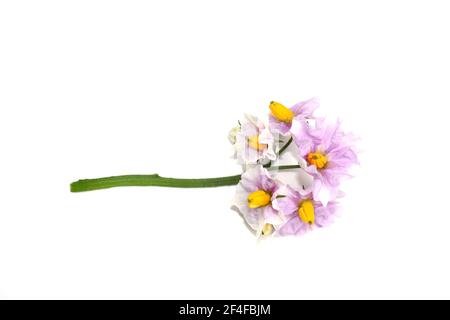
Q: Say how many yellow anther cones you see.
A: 5